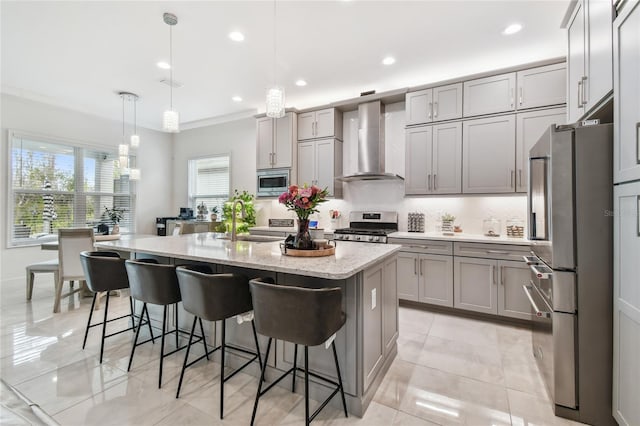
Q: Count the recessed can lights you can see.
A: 6